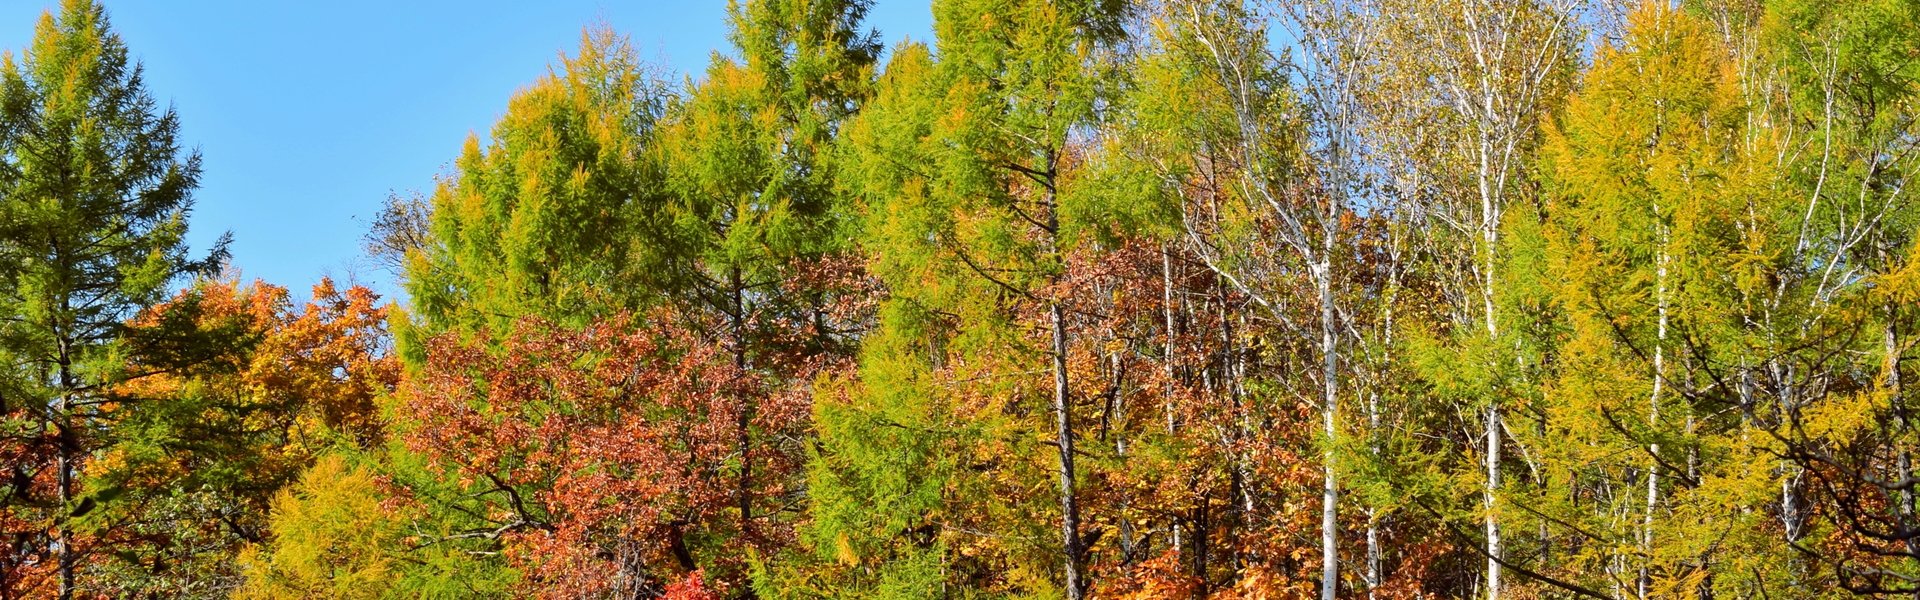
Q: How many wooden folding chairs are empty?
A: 0